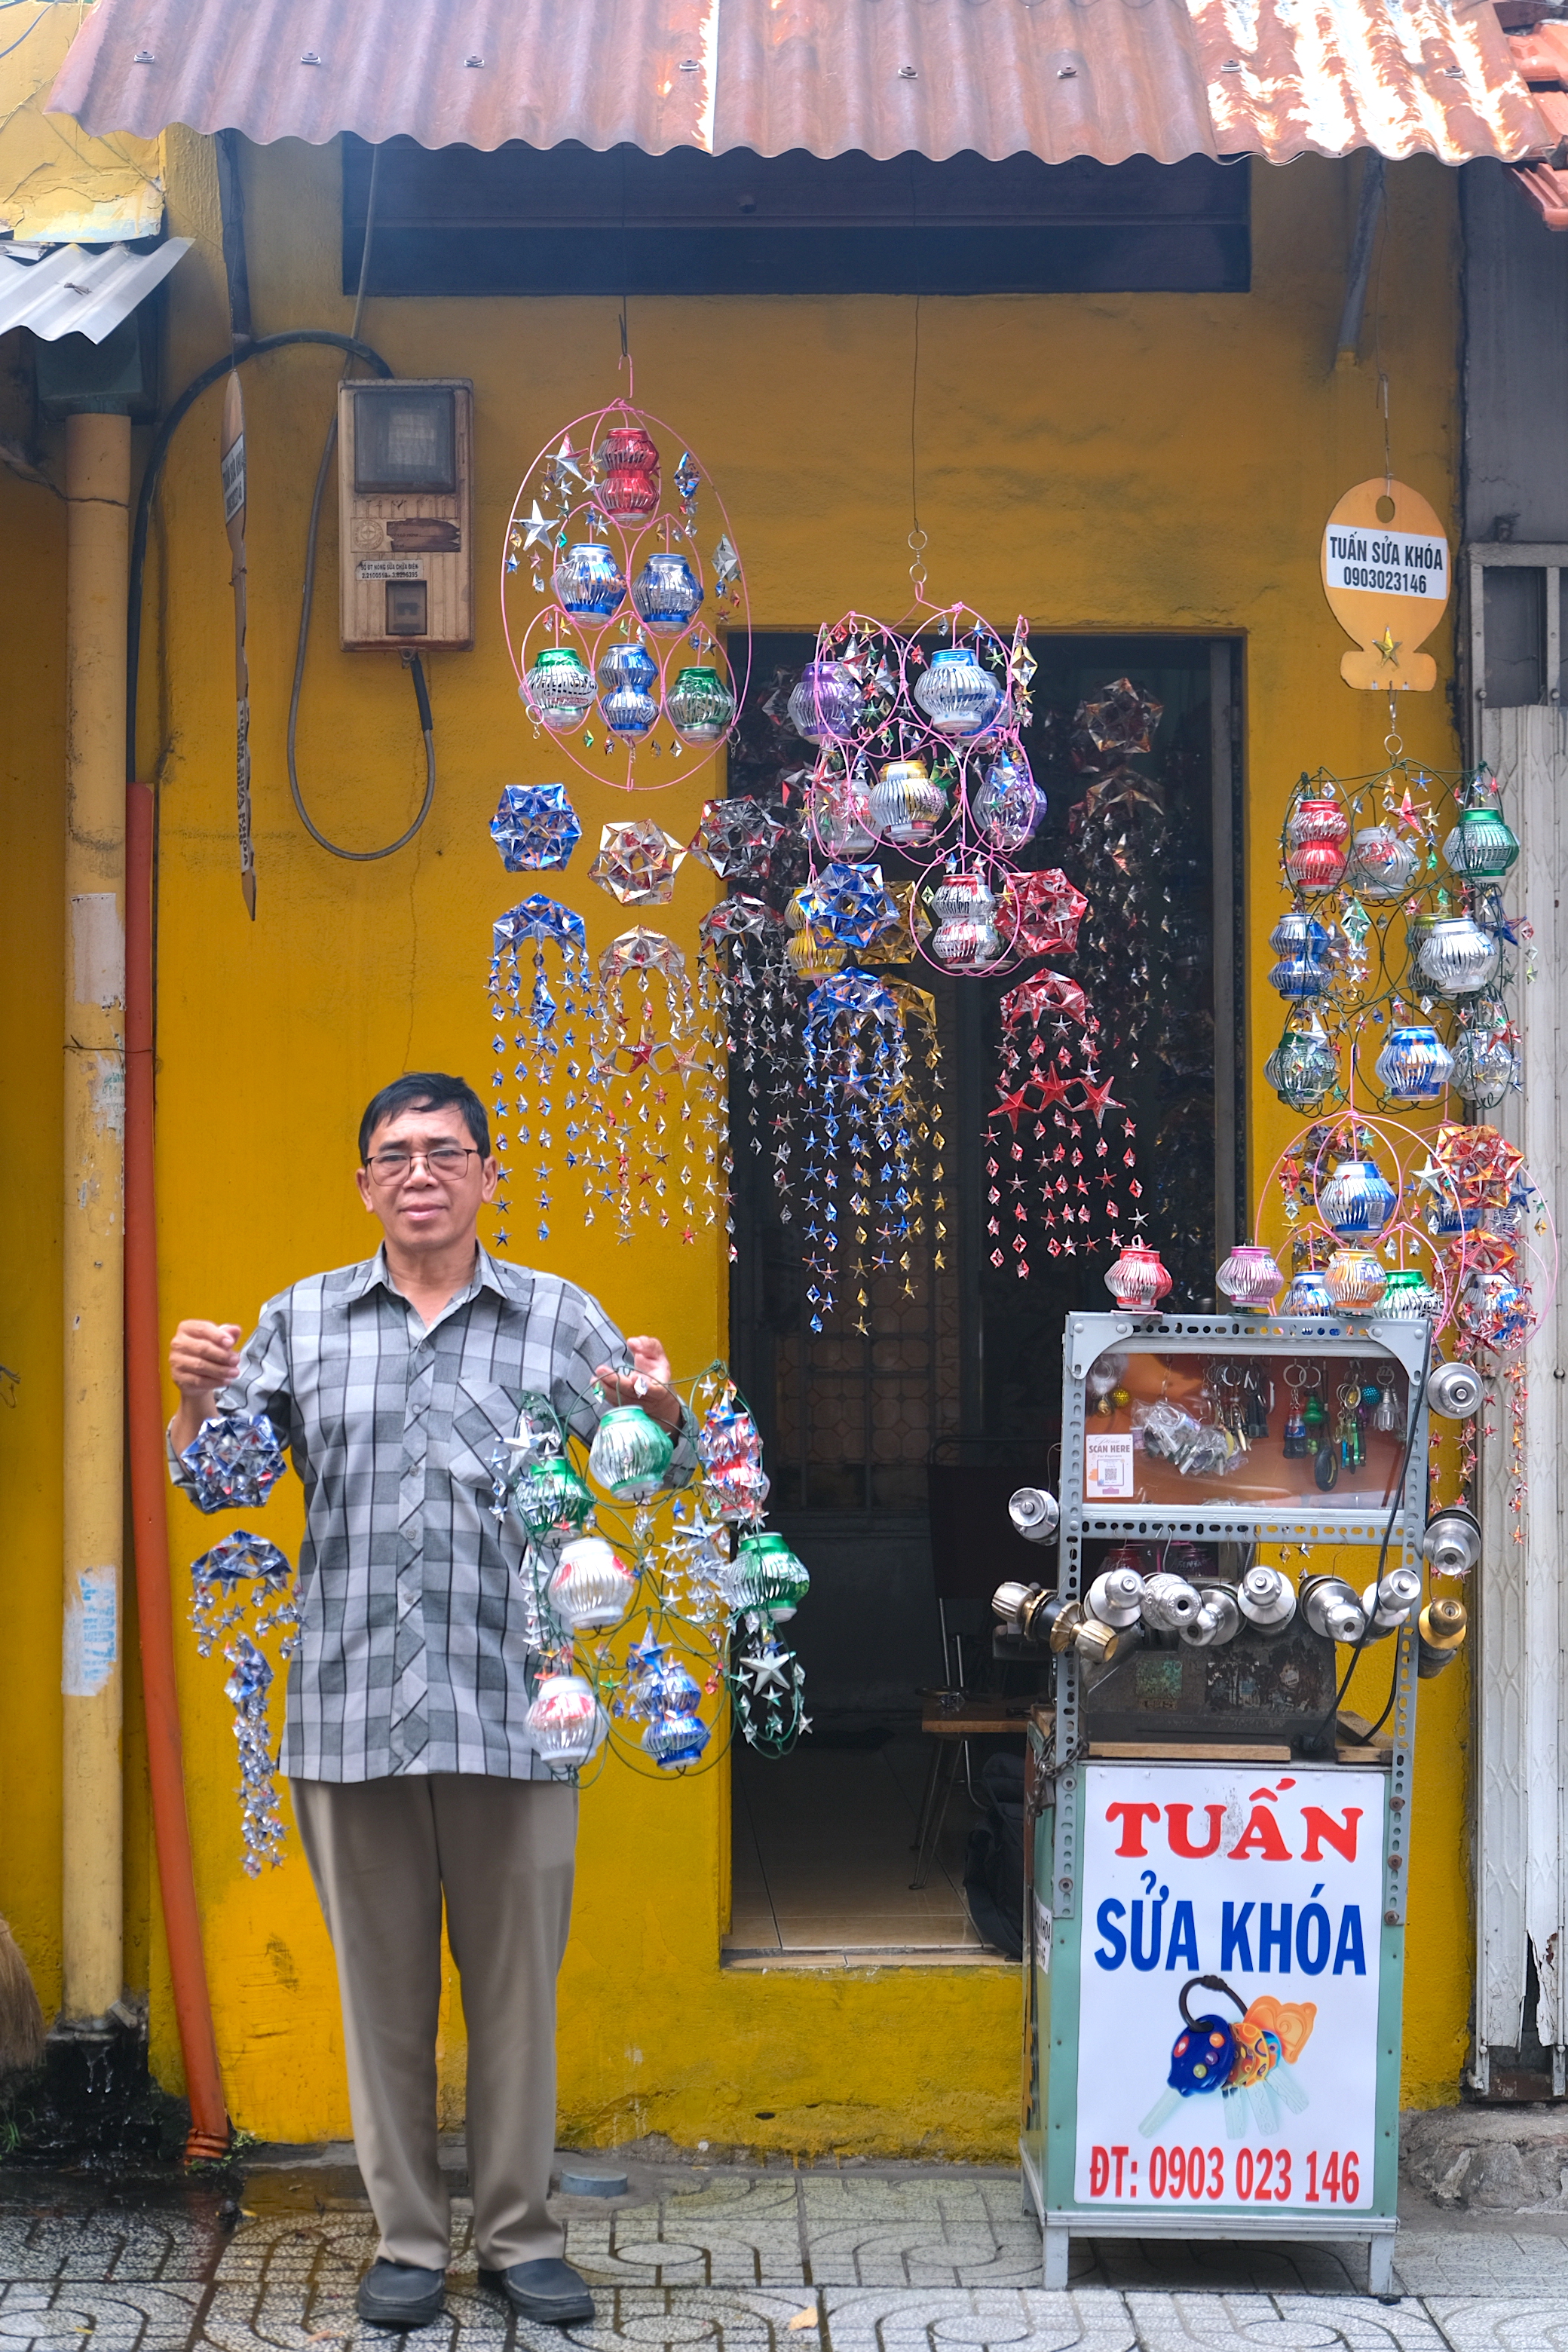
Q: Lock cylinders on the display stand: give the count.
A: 11